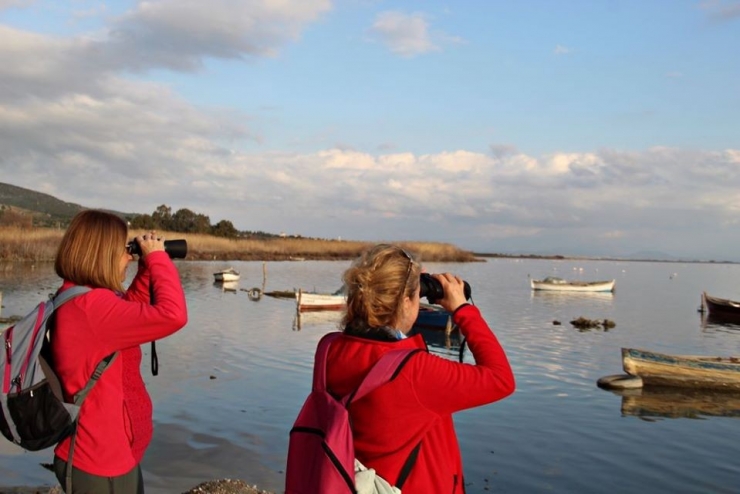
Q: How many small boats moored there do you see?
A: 6